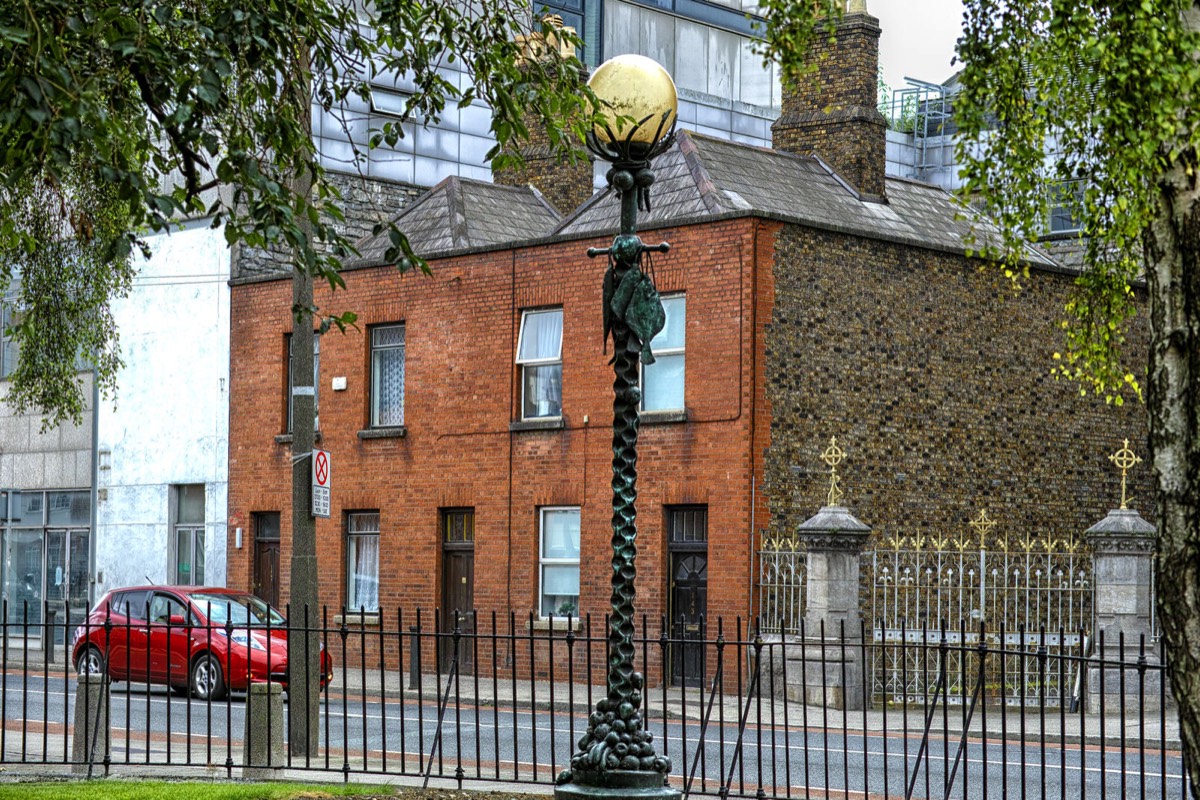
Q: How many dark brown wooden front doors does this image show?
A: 2